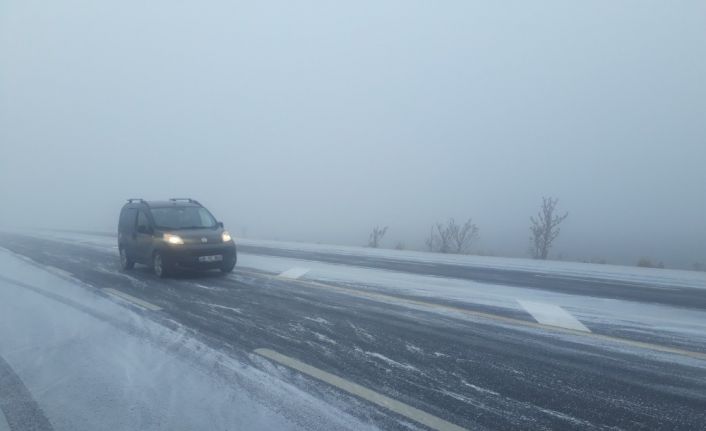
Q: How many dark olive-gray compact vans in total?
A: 1